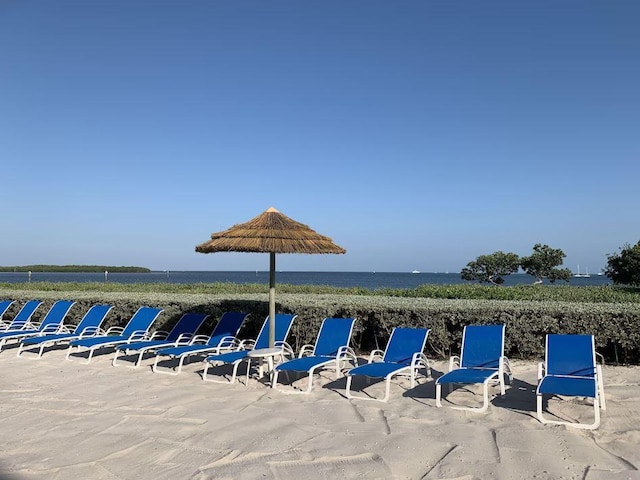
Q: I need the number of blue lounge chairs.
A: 12